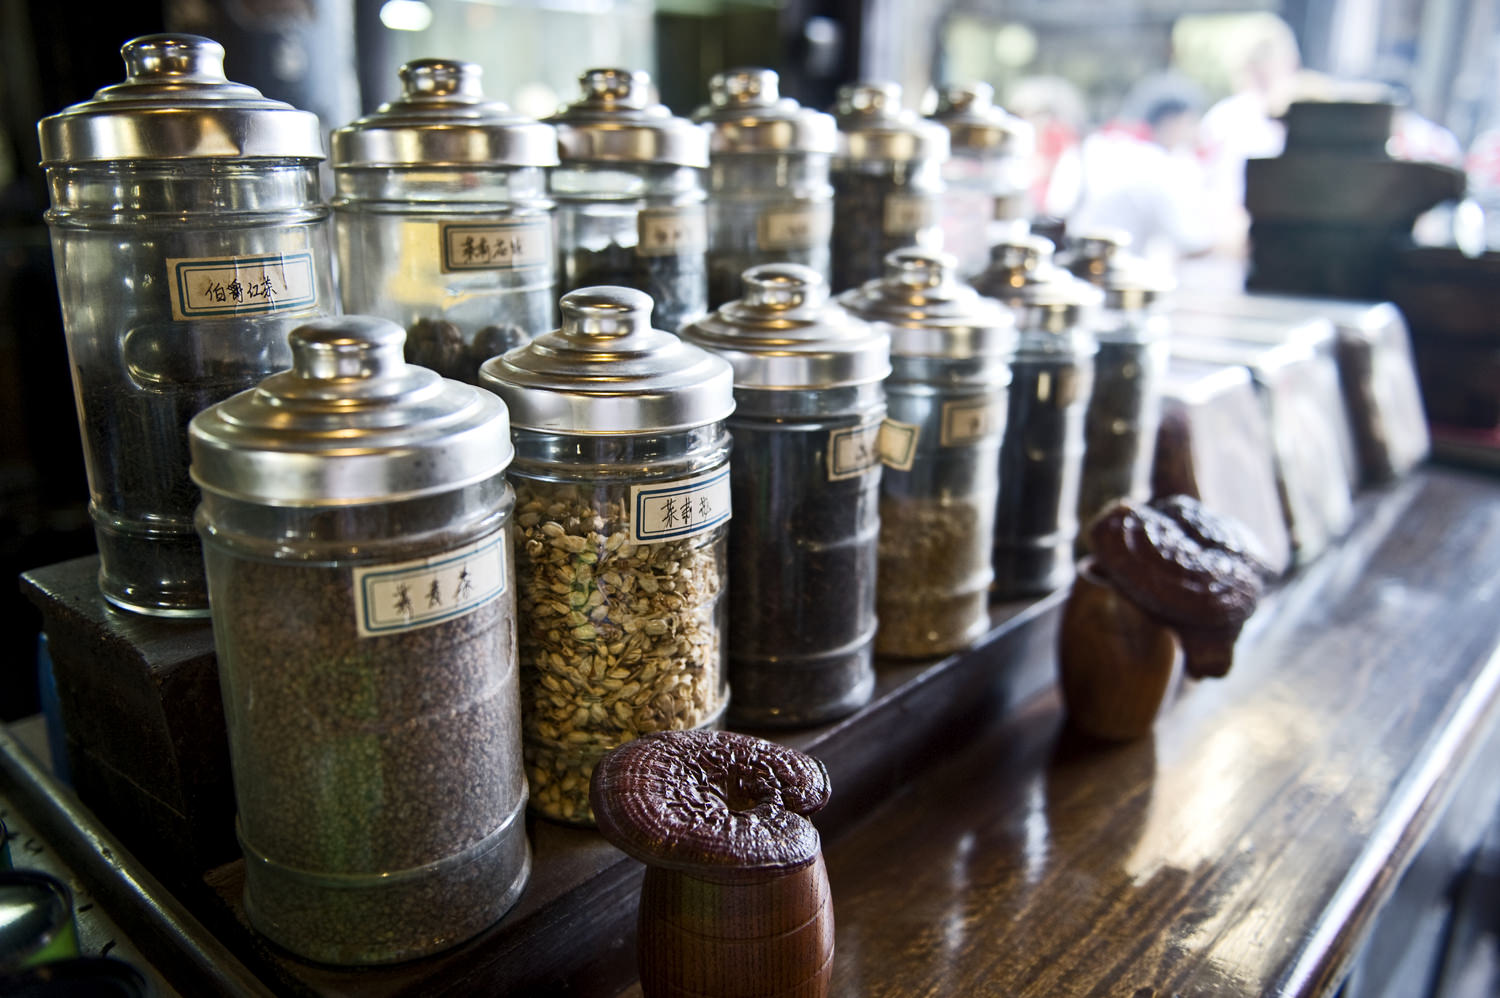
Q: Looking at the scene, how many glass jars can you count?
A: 12